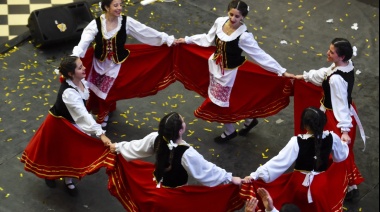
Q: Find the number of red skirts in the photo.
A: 6